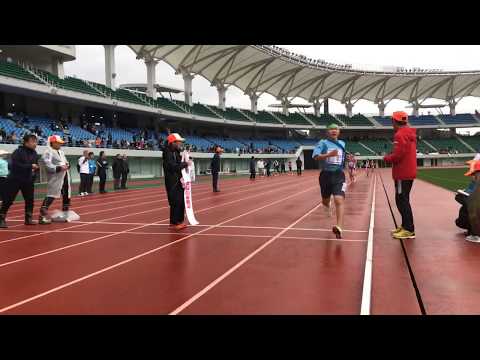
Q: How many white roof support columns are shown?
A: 11